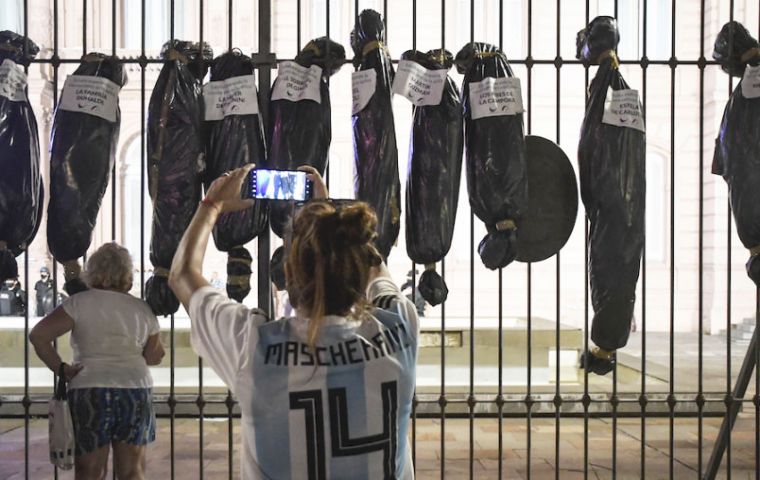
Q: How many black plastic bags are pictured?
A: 10